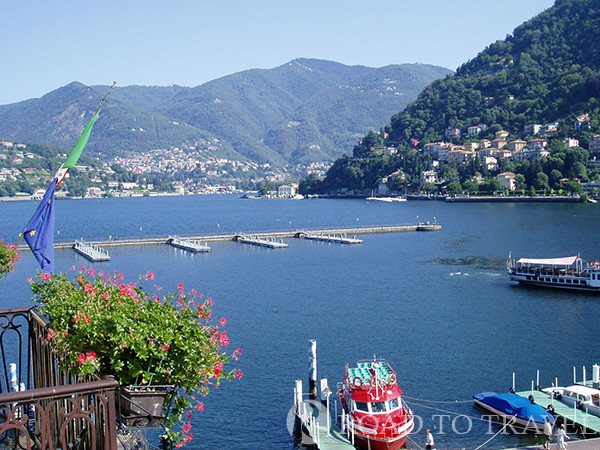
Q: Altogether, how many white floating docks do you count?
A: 4